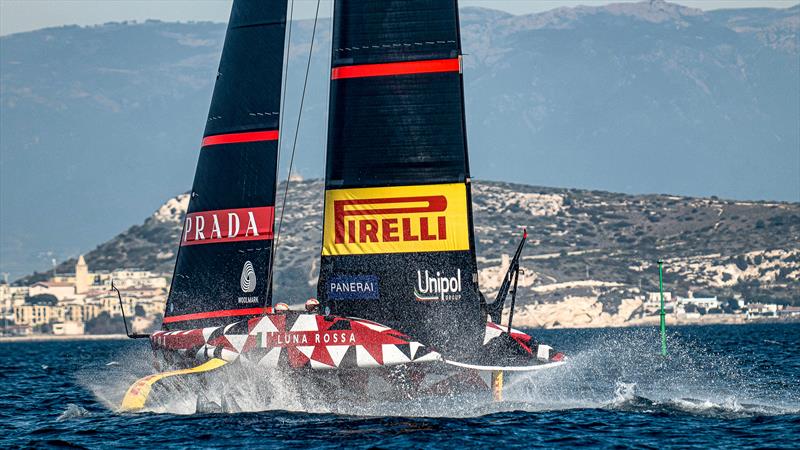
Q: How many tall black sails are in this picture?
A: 2